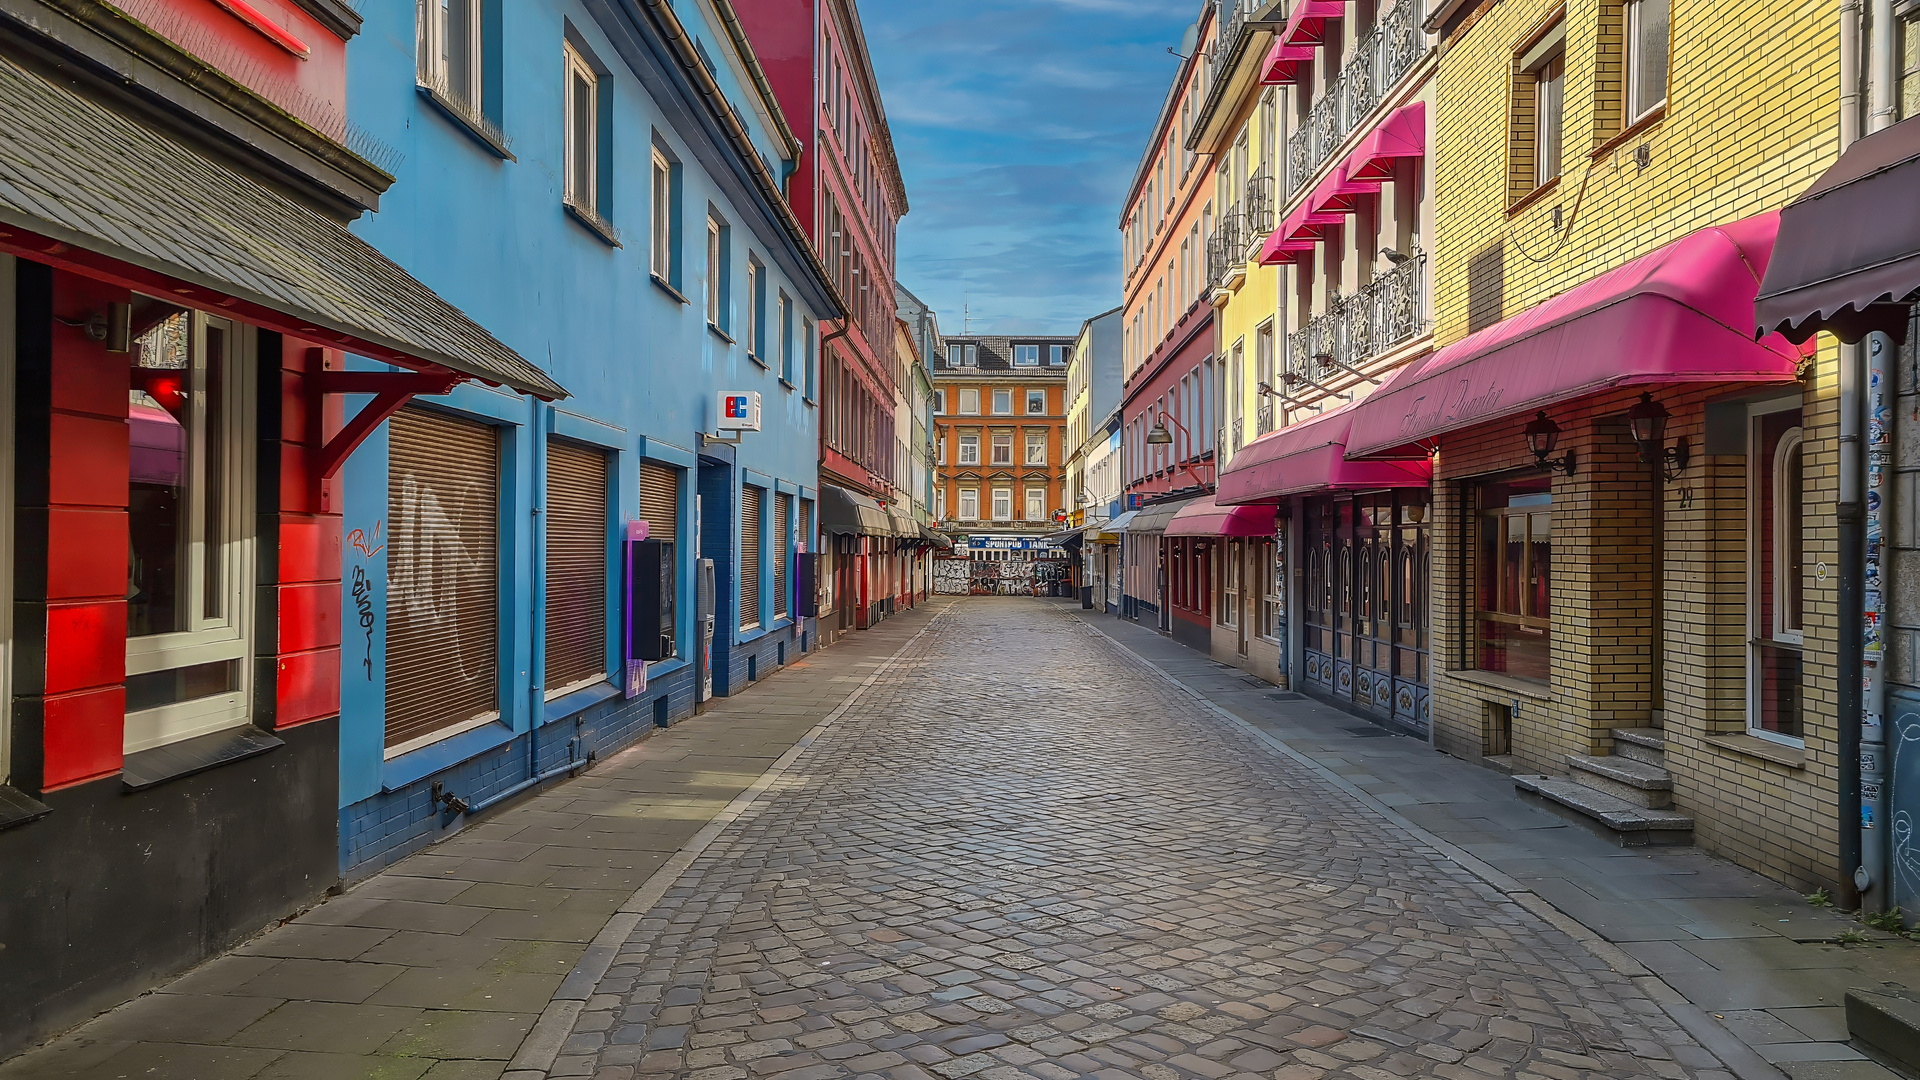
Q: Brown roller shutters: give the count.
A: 6